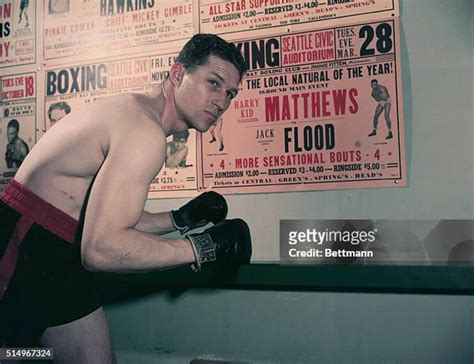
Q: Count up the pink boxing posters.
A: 6